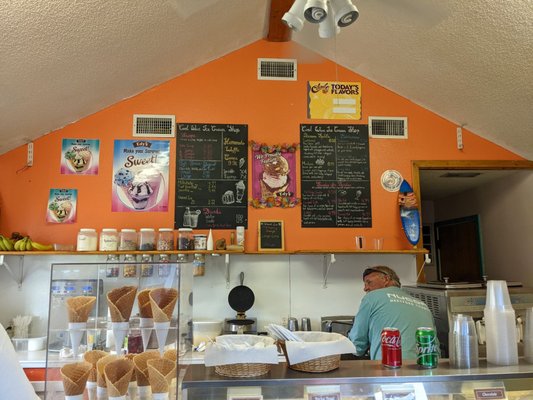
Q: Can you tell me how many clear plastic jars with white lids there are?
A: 6